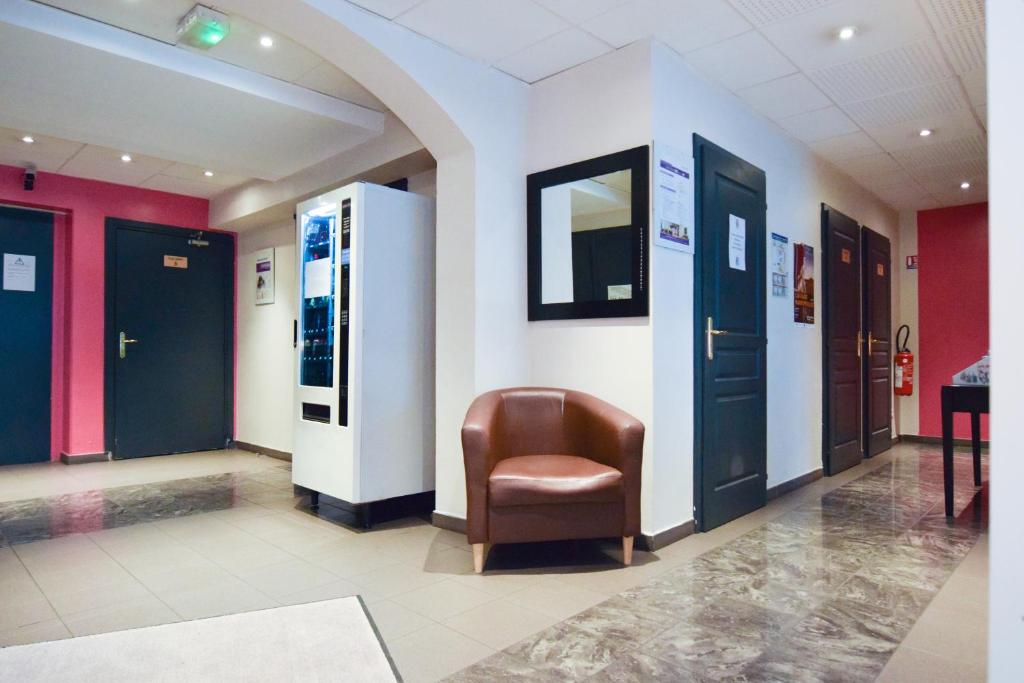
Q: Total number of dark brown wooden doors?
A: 2